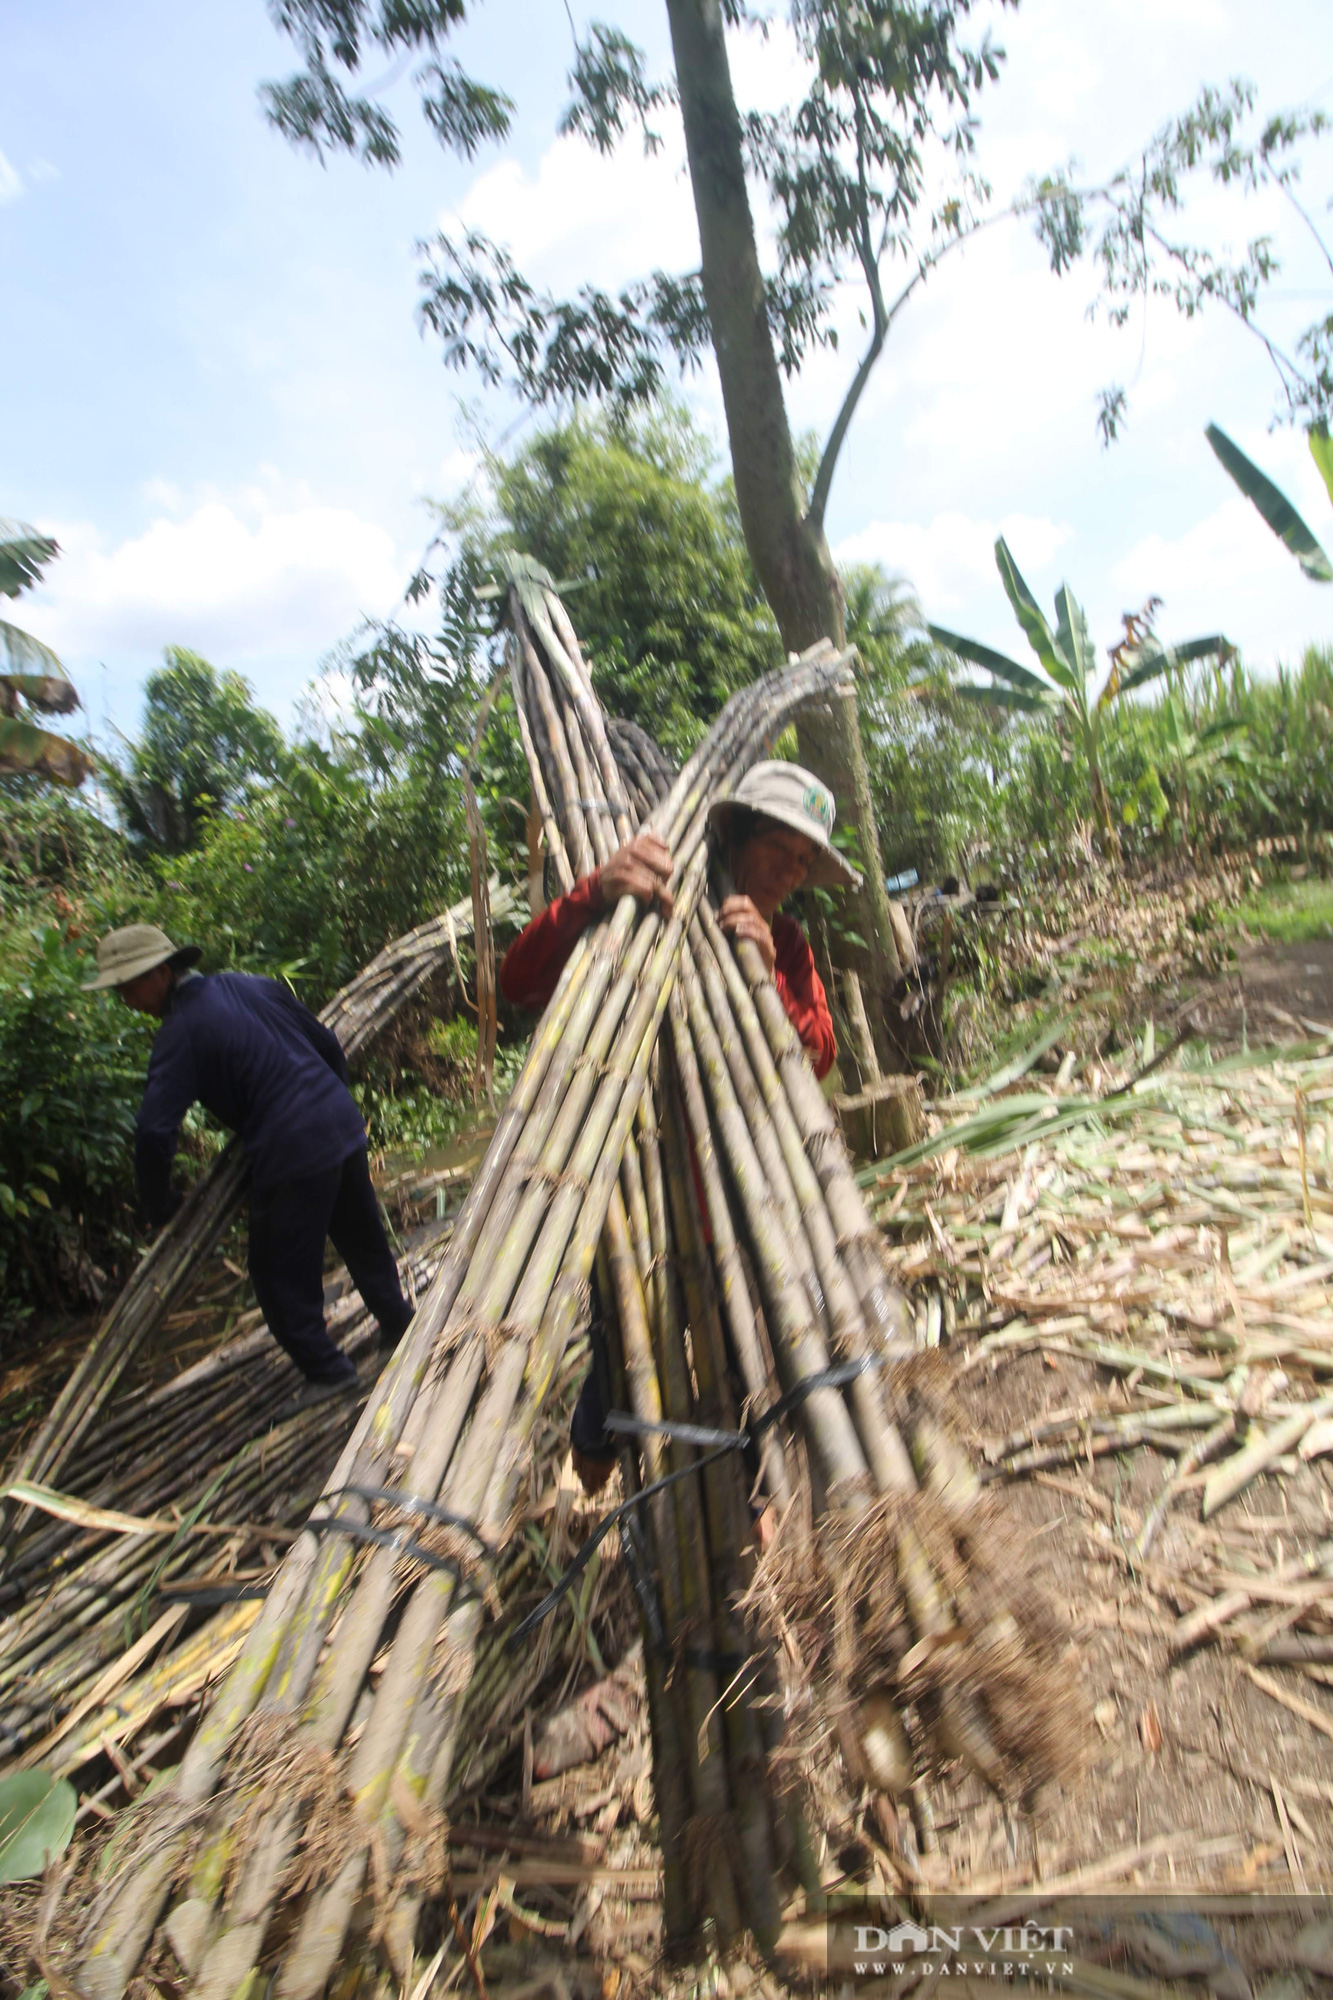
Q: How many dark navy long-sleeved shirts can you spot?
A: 1